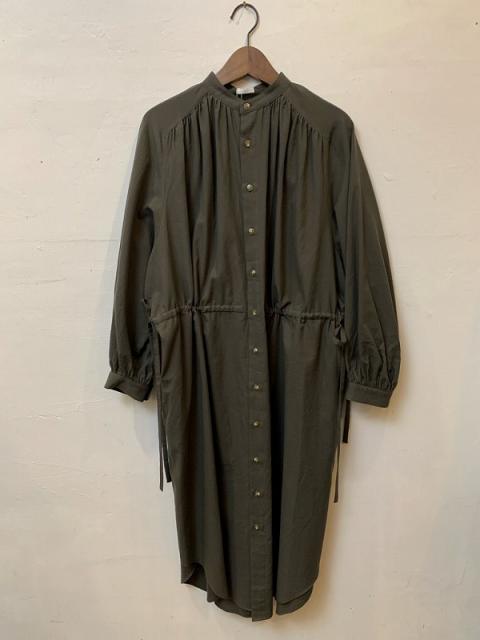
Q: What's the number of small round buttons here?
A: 12